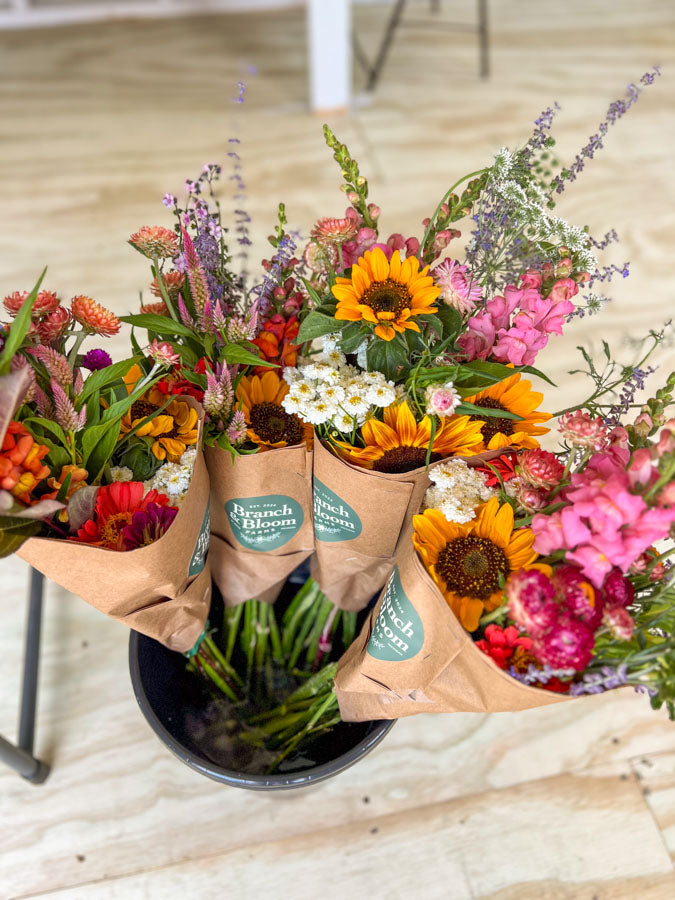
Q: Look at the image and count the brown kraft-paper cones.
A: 4